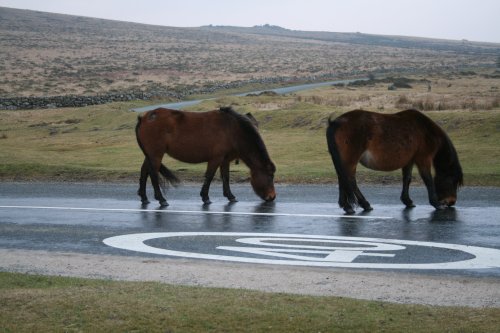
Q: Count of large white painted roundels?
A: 1